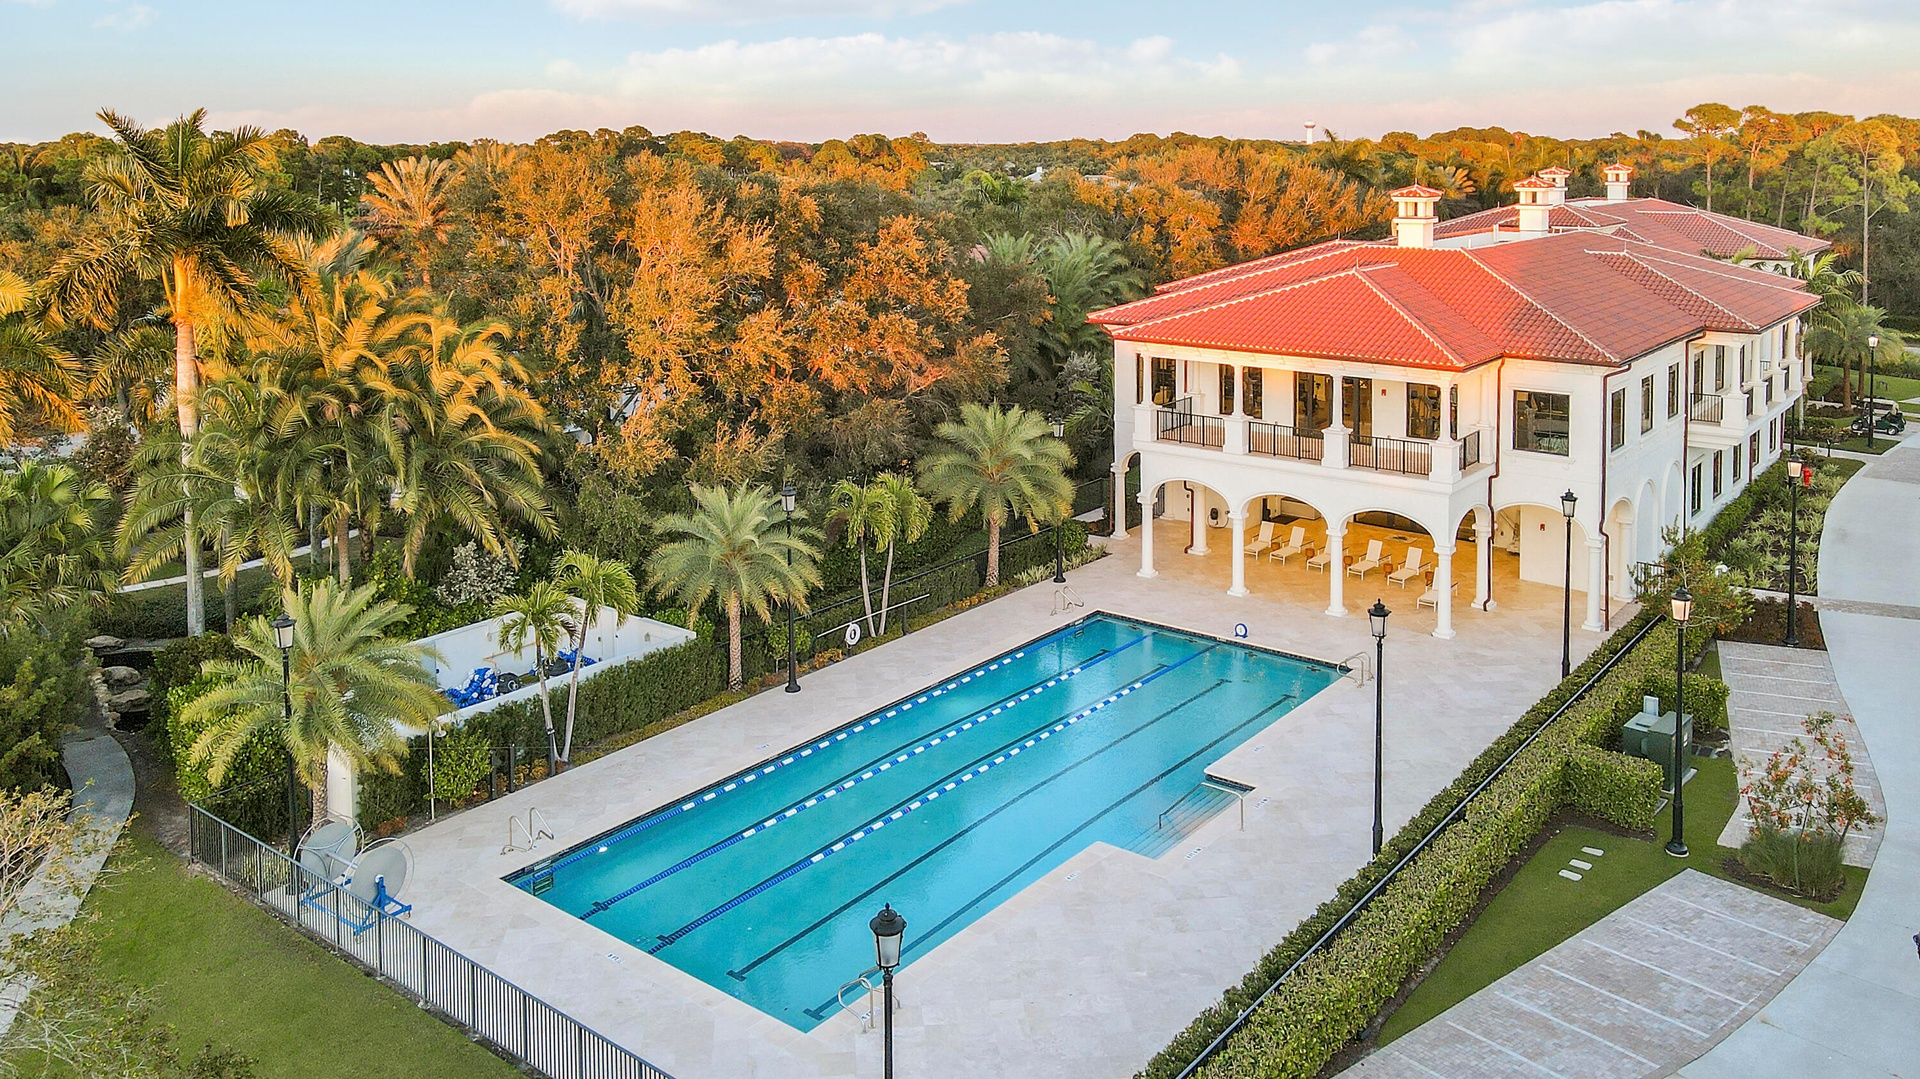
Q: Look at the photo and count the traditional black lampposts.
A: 9